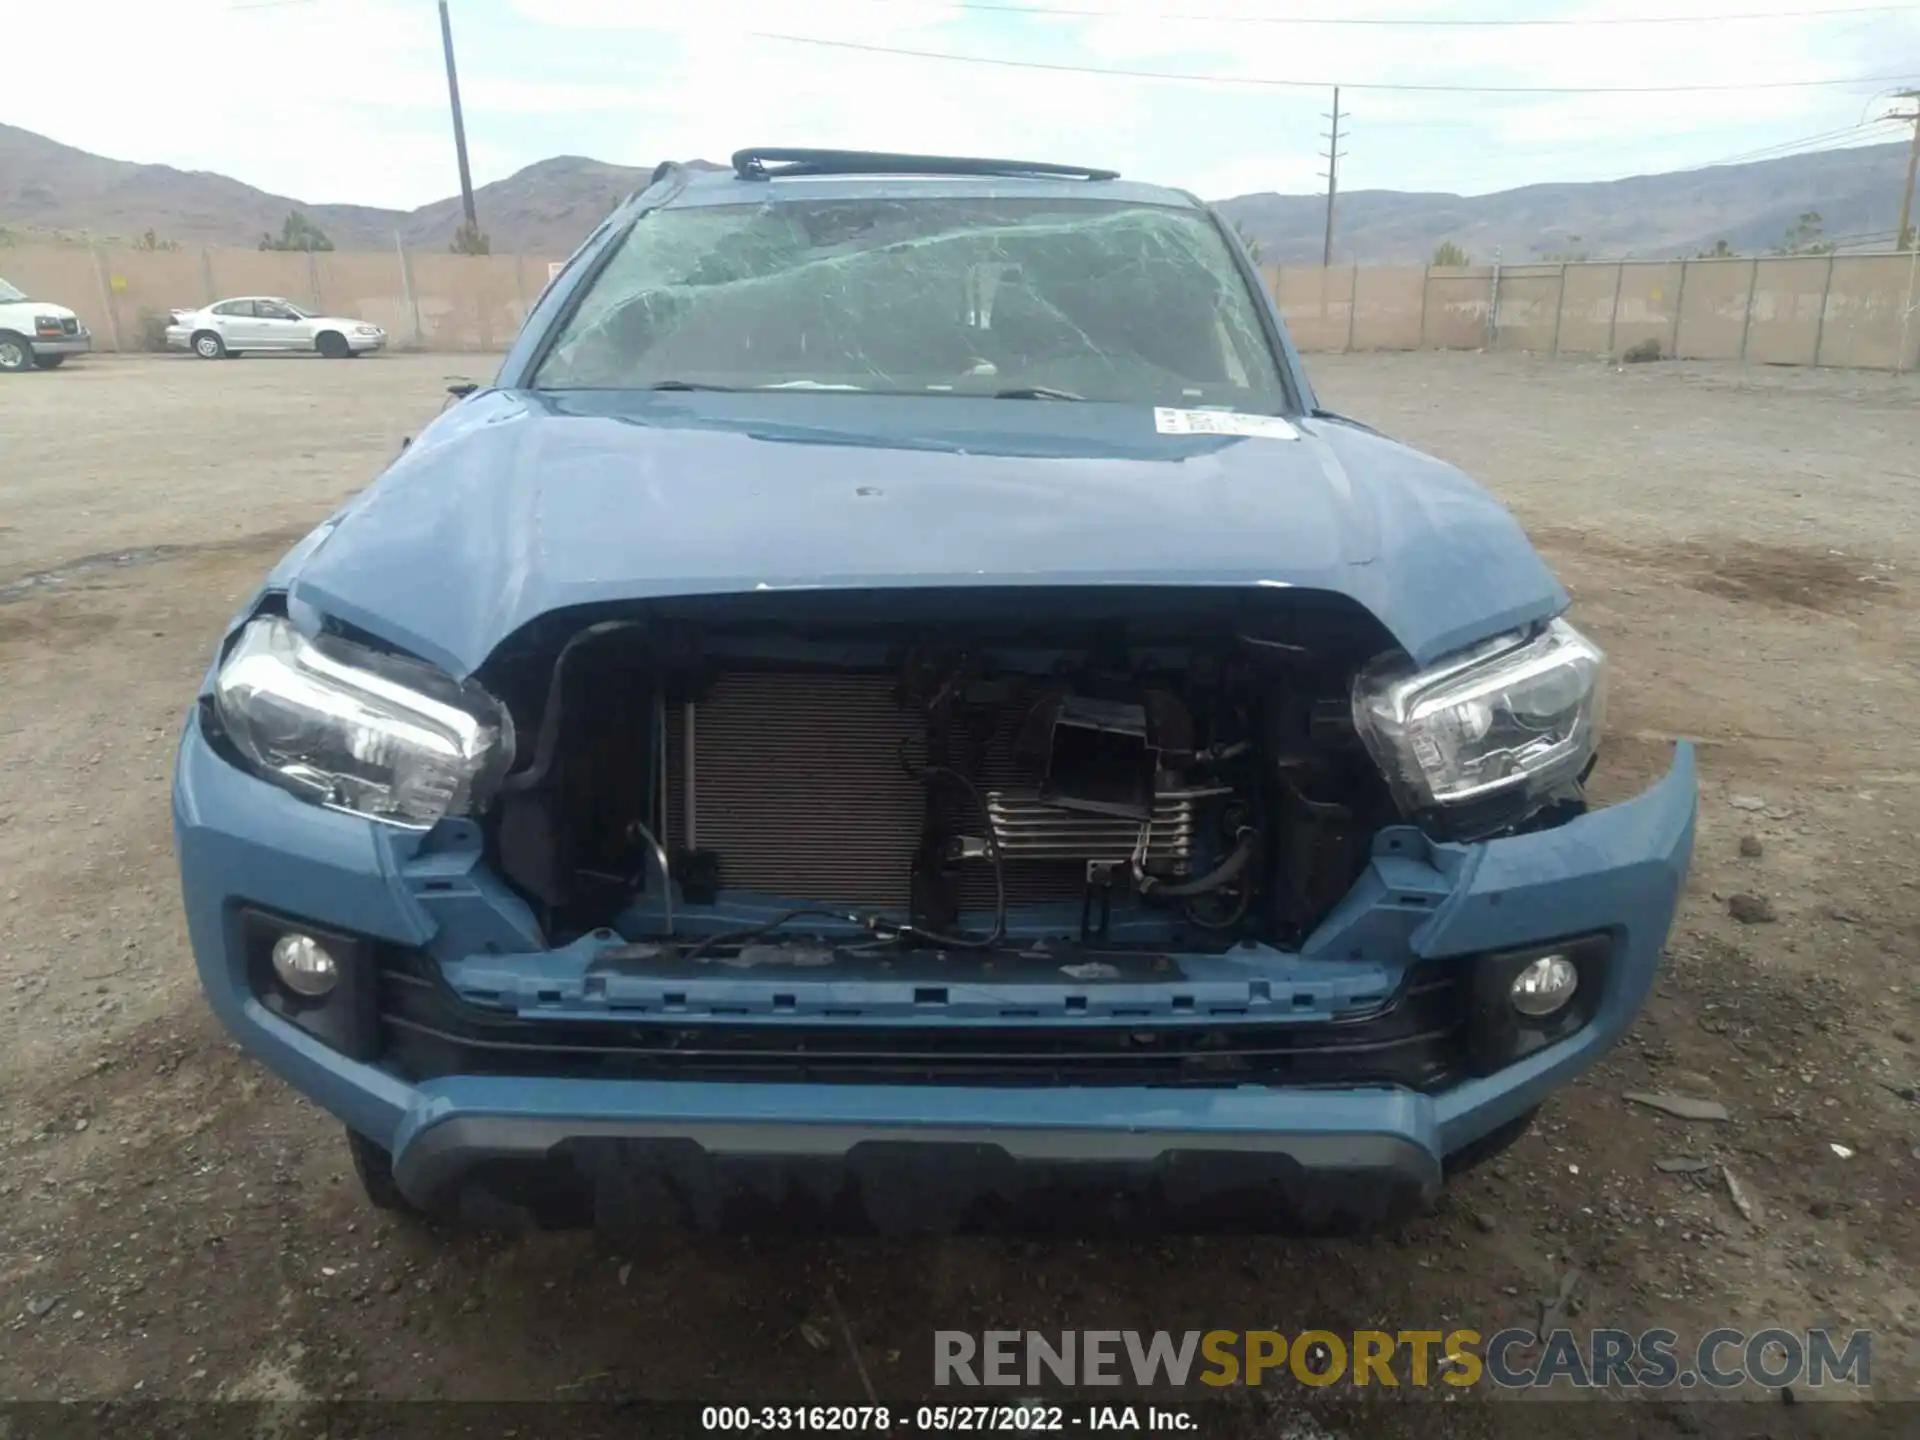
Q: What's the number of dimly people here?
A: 0